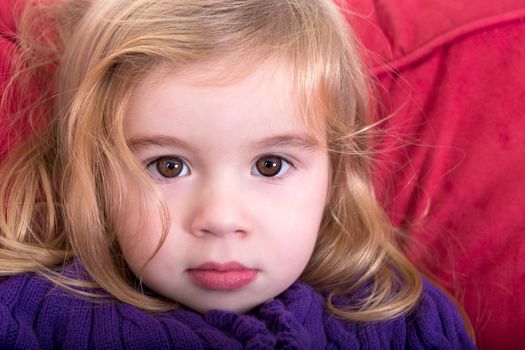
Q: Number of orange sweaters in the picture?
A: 0